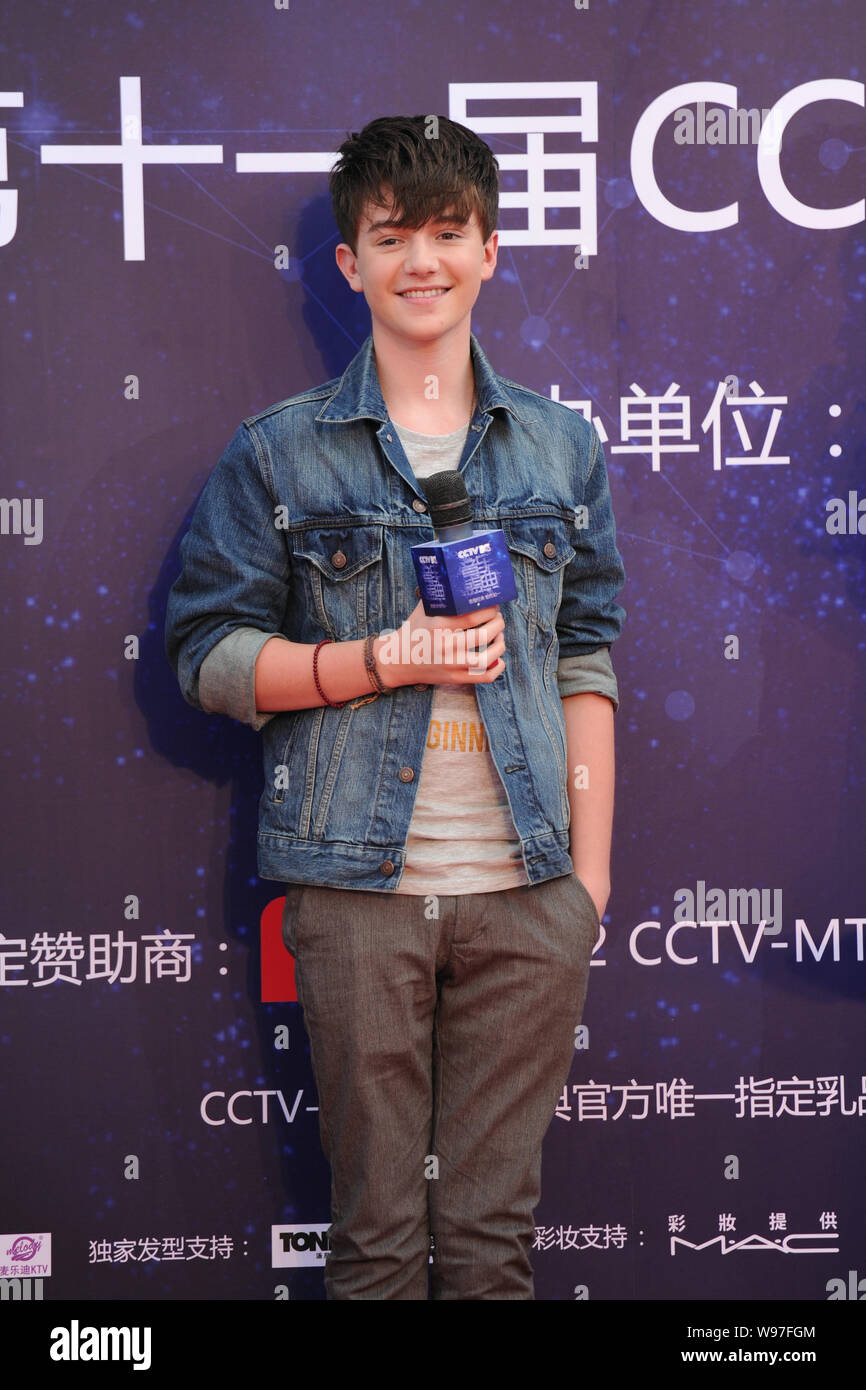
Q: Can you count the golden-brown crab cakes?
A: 0